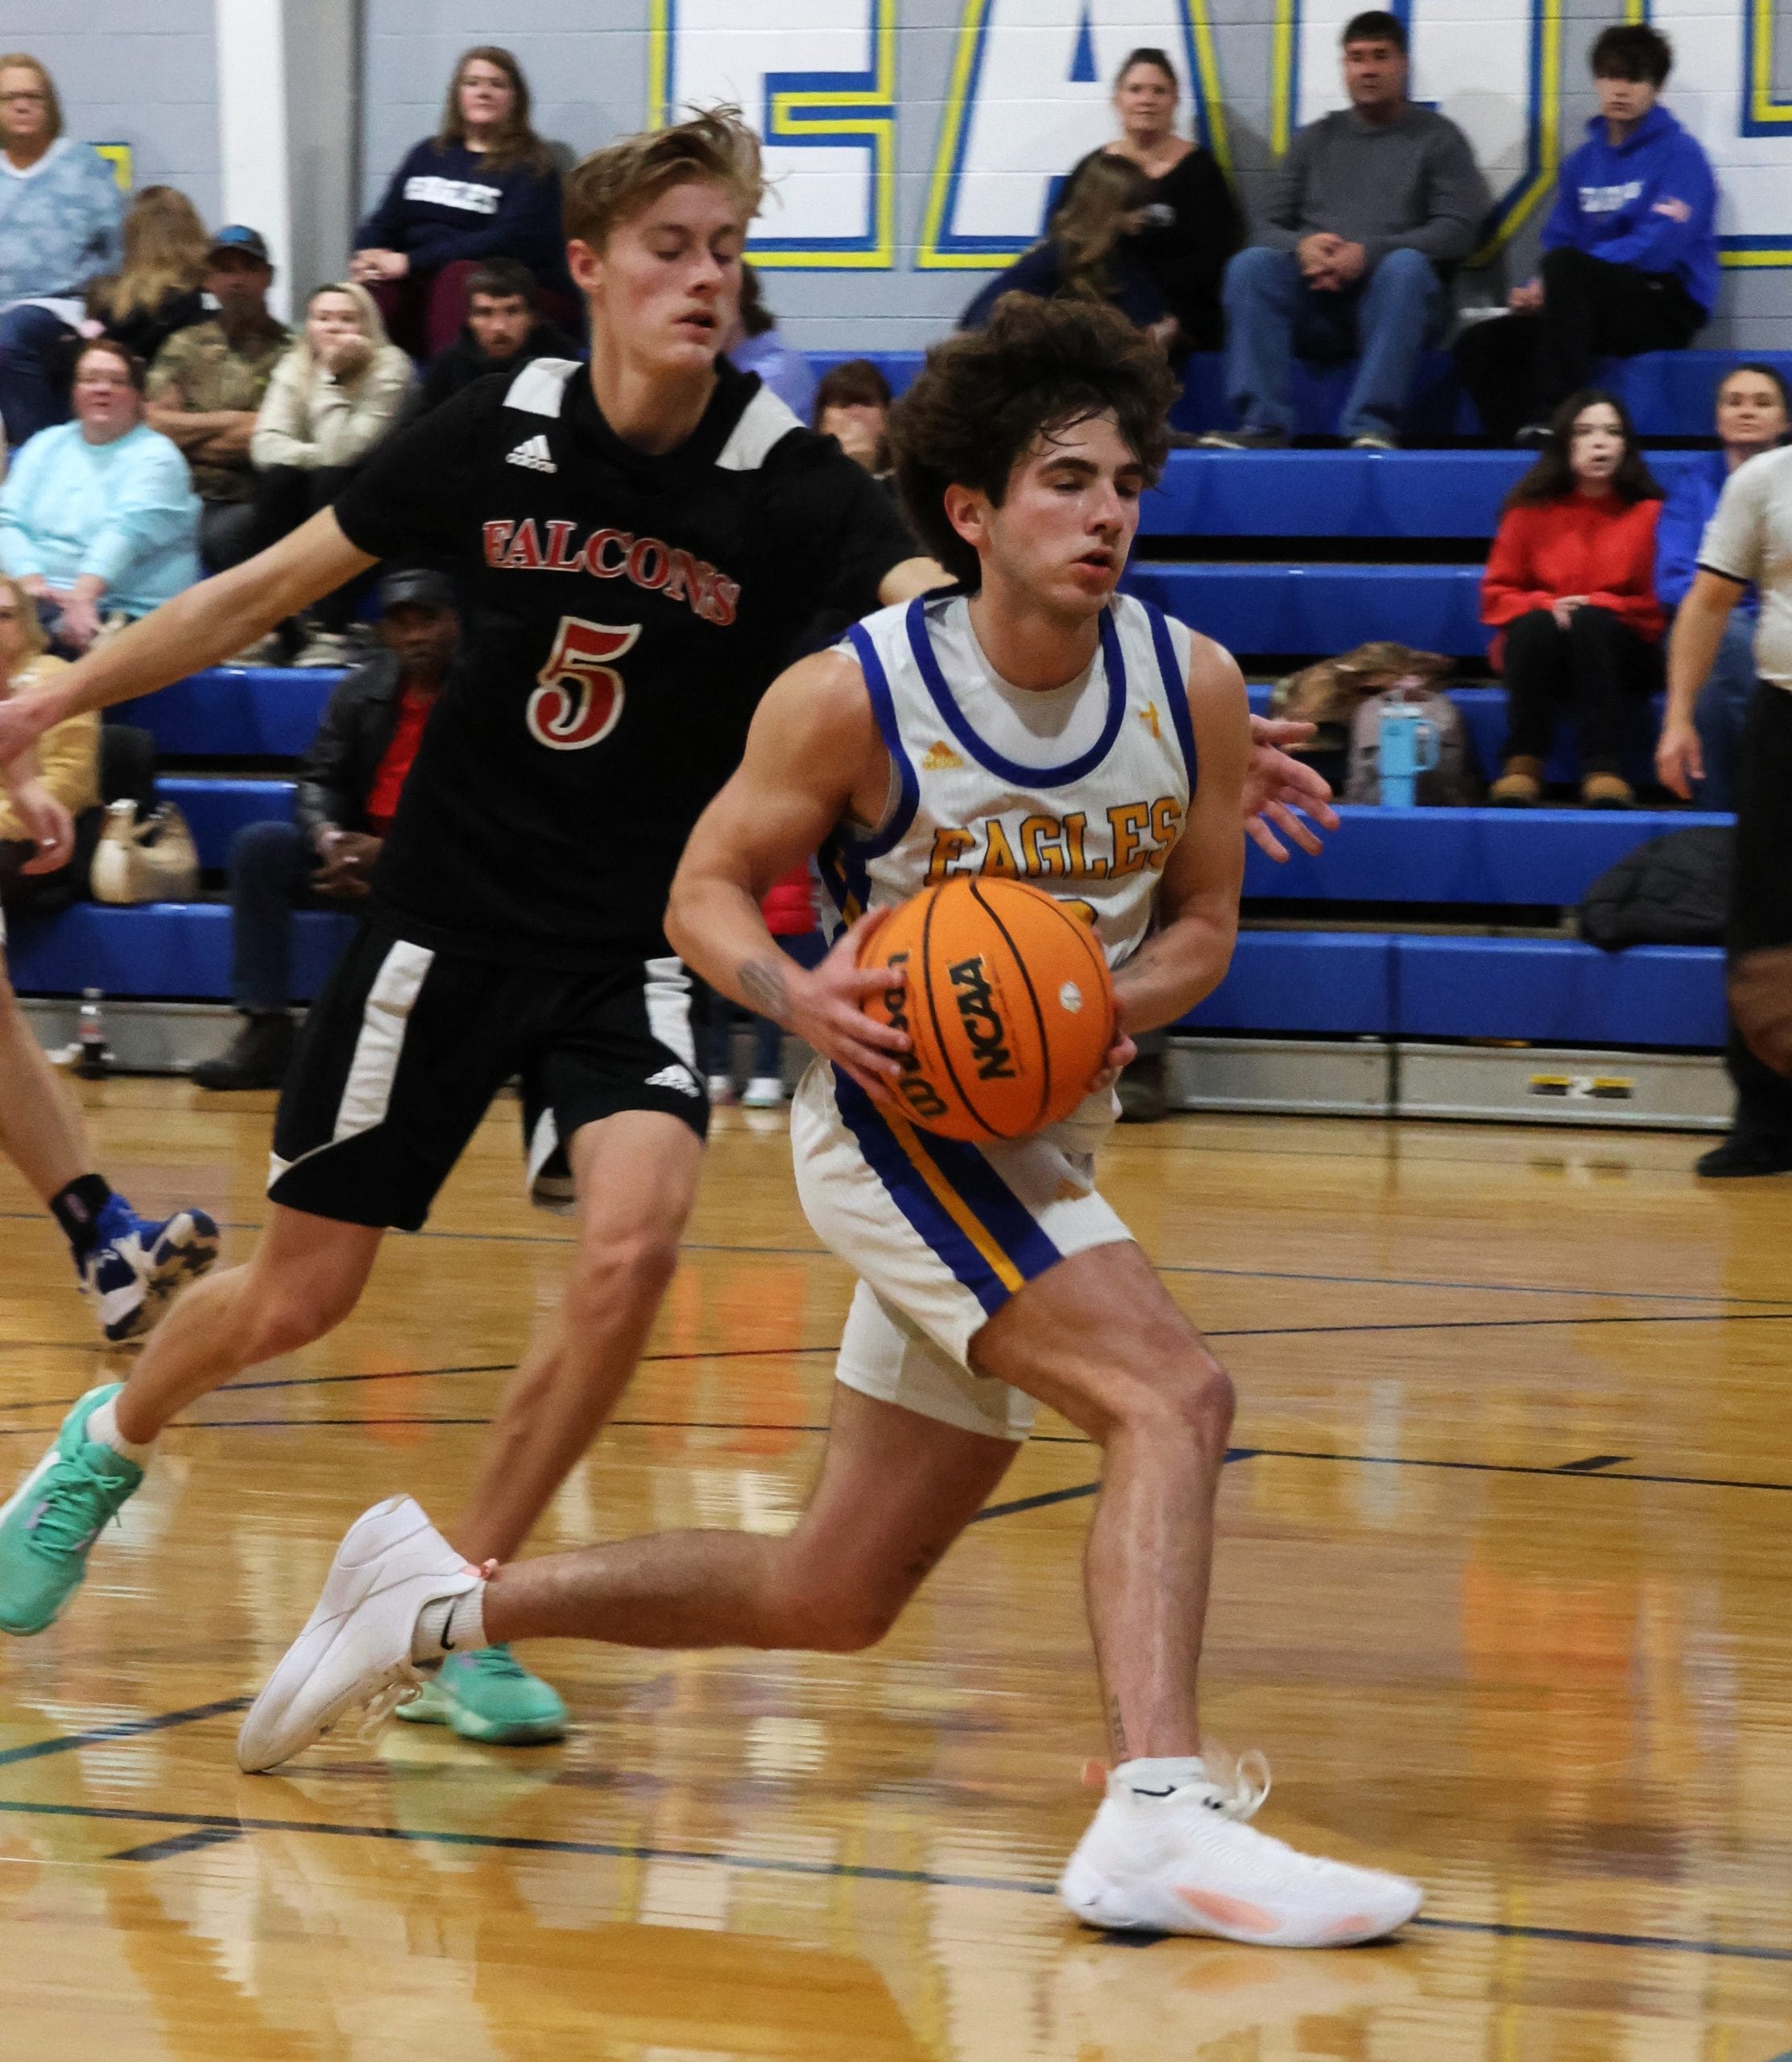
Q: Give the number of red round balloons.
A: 0